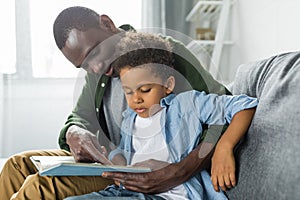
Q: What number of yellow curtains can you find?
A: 0